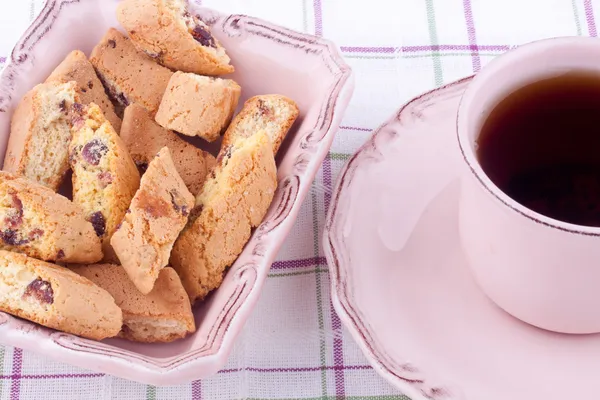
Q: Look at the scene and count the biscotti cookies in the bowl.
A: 13